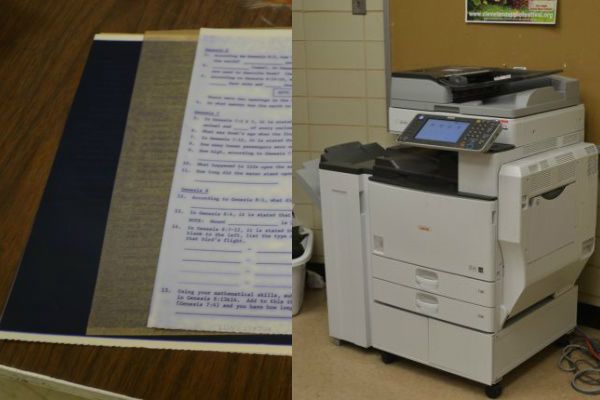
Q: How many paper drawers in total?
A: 2